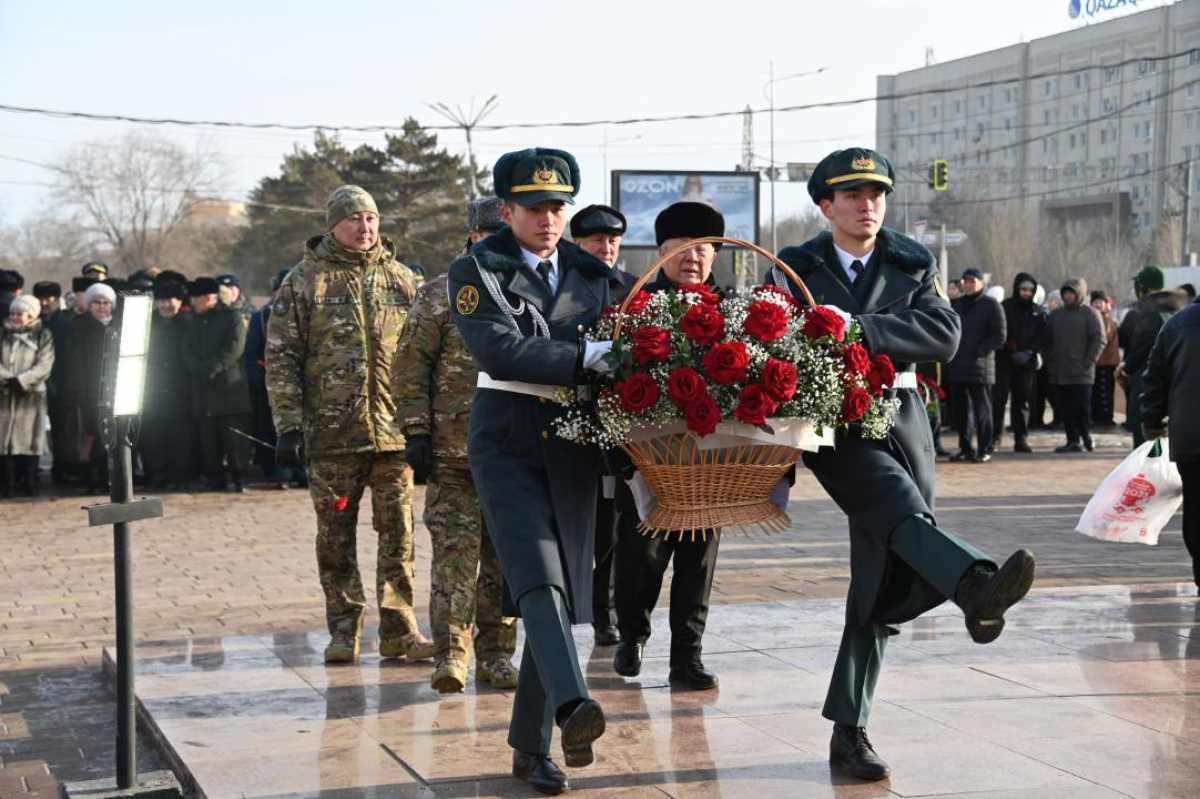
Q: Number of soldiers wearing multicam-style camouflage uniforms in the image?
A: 2